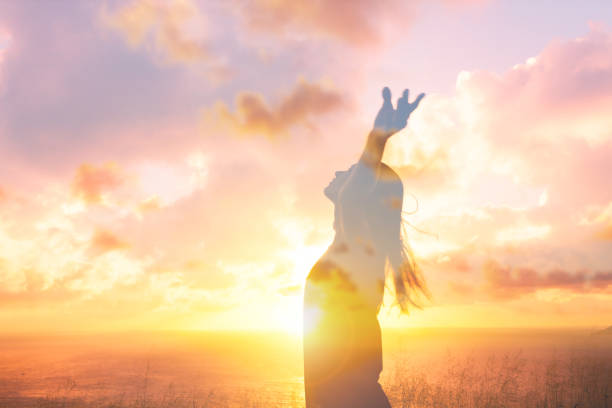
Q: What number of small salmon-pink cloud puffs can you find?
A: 2